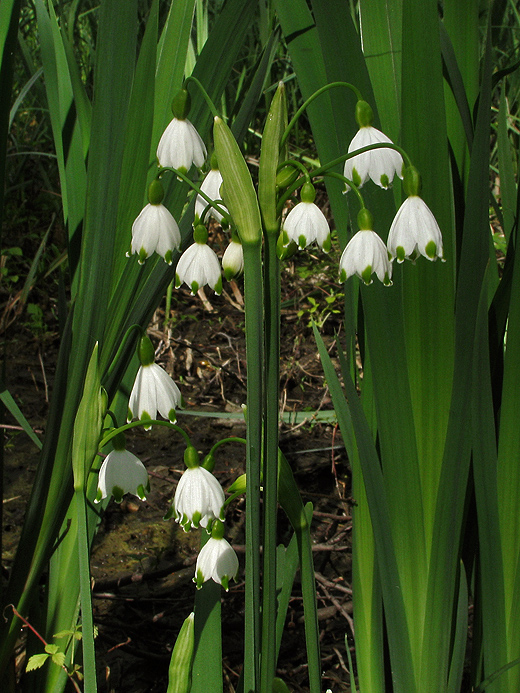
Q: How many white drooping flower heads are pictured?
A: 13